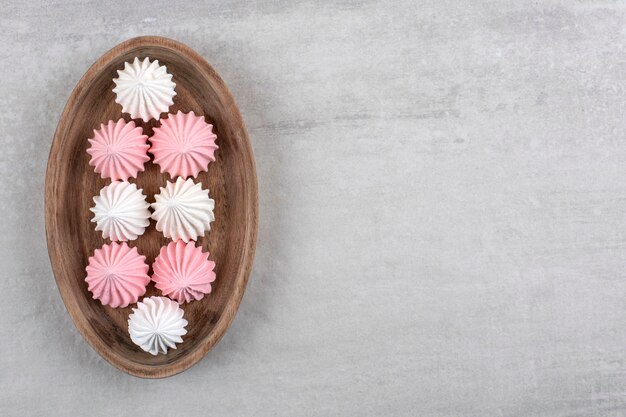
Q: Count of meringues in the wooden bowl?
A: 8